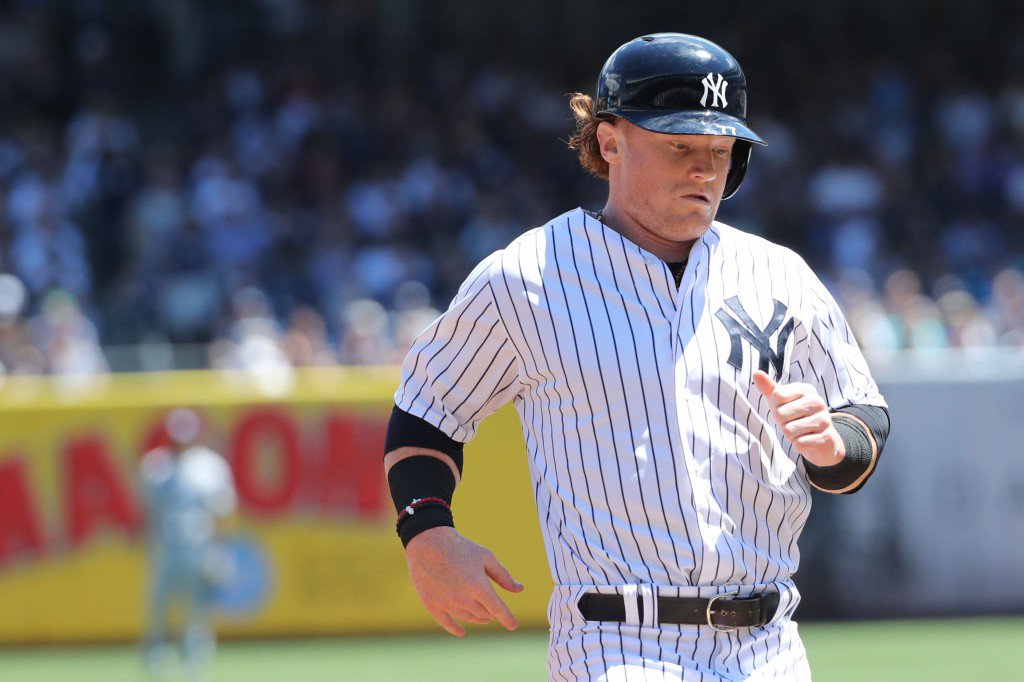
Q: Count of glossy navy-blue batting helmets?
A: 1